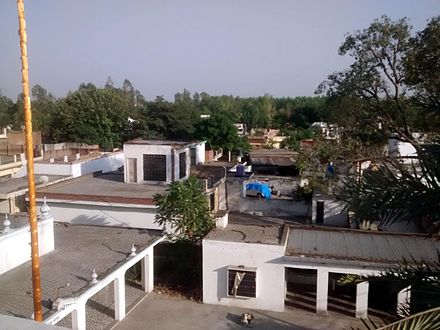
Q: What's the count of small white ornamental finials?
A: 4